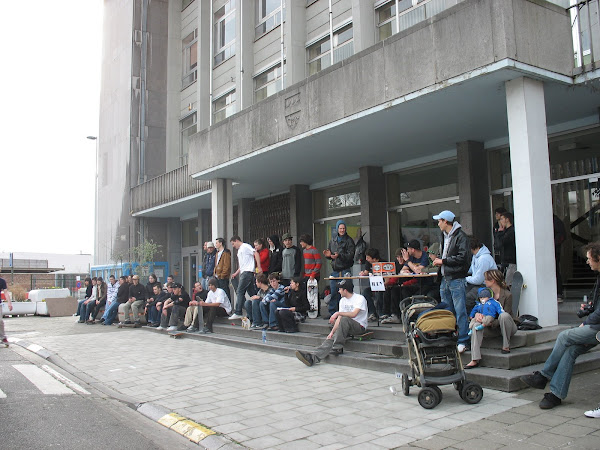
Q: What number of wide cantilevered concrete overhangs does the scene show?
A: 1